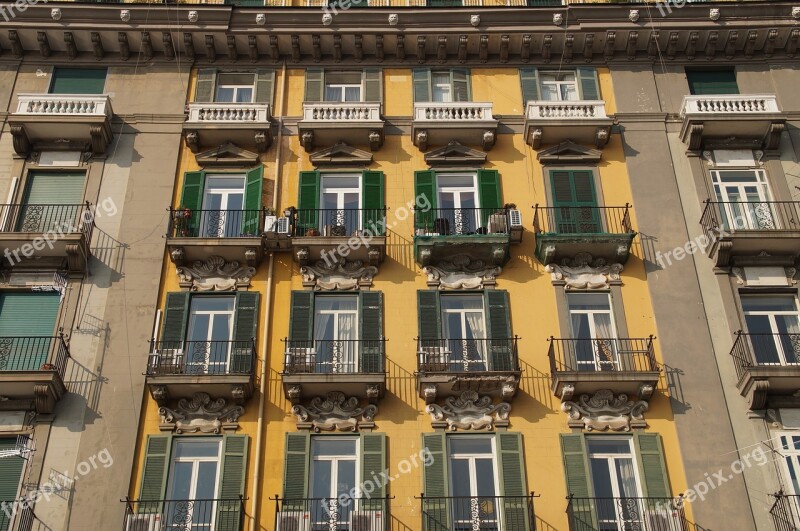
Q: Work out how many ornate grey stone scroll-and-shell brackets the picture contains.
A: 8